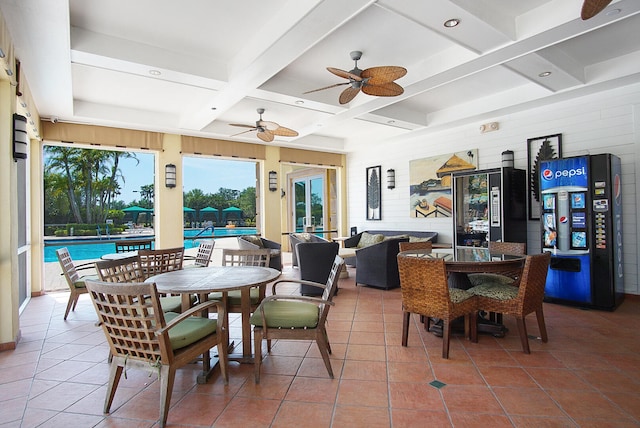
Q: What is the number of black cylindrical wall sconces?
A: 5